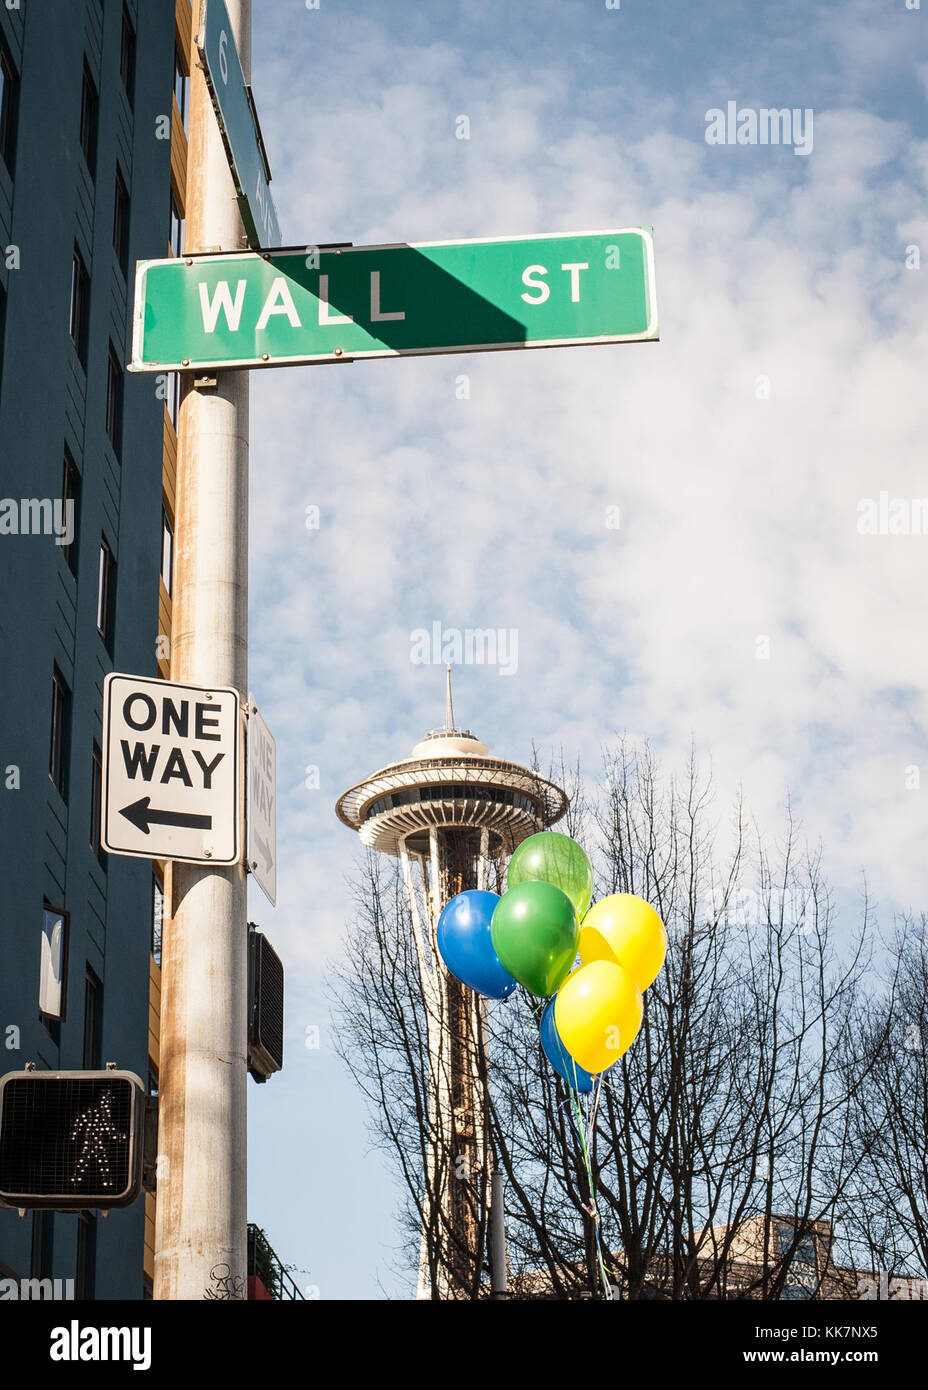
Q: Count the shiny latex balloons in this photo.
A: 6